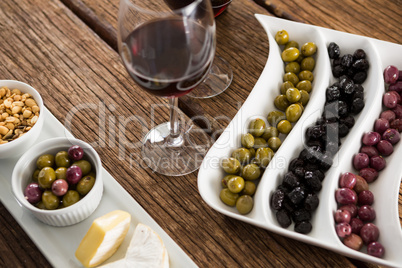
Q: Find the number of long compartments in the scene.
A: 3